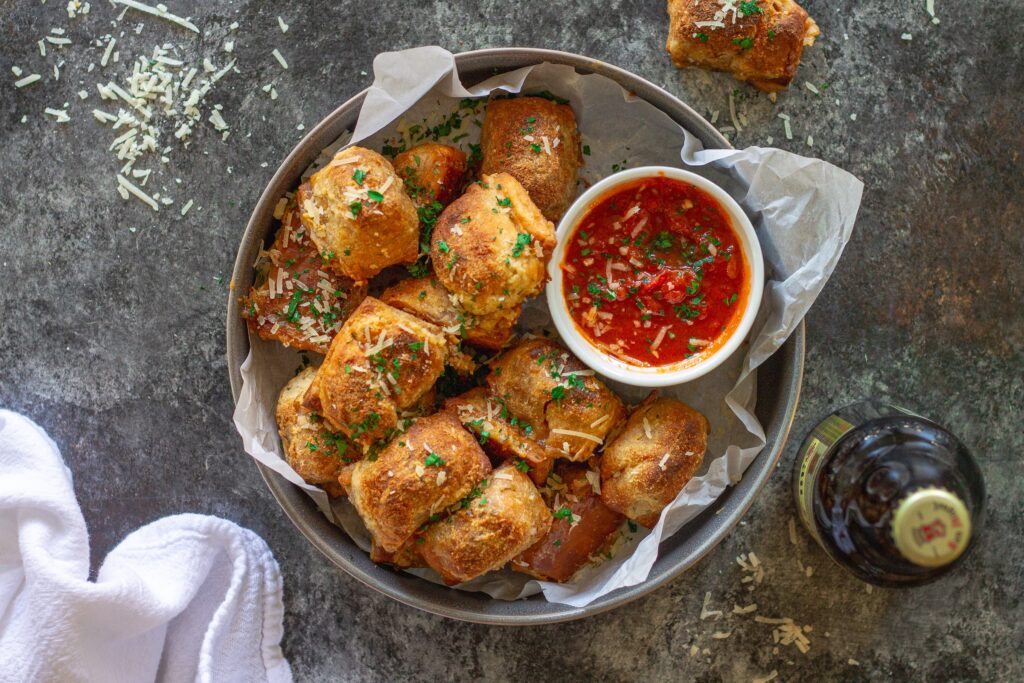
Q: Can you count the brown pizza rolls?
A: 15